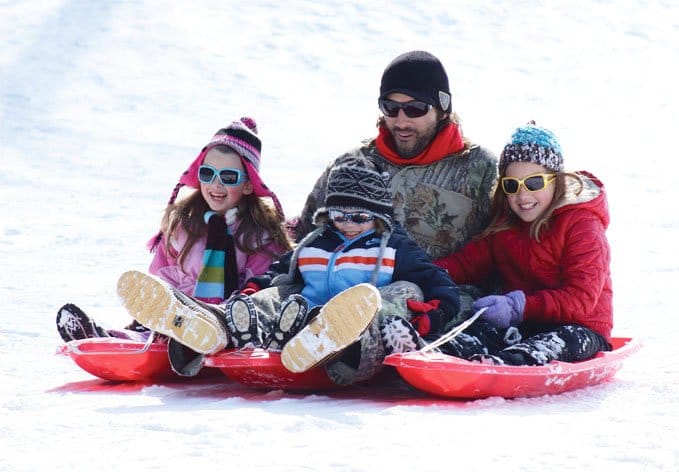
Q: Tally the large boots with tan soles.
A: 2